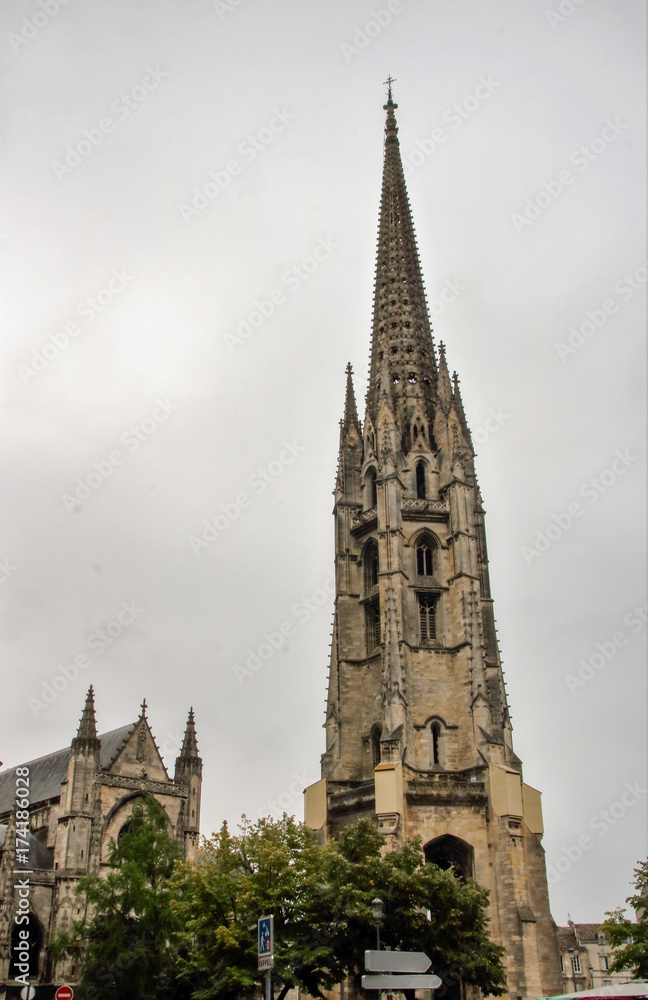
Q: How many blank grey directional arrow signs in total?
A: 2